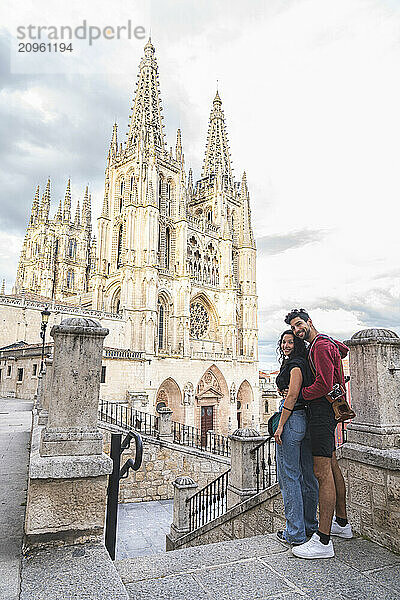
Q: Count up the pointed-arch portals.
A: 3